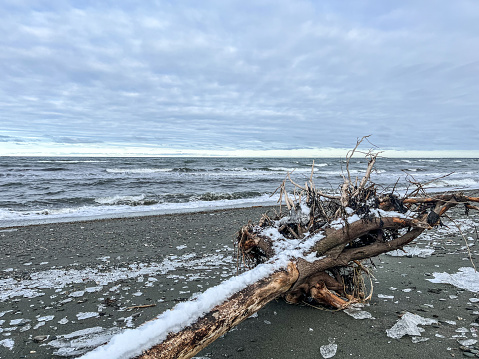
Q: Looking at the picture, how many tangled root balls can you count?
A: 1